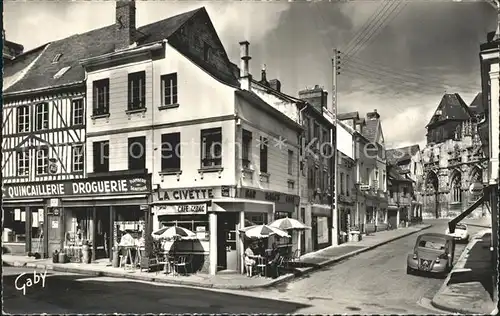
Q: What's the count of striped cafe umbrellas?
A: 3